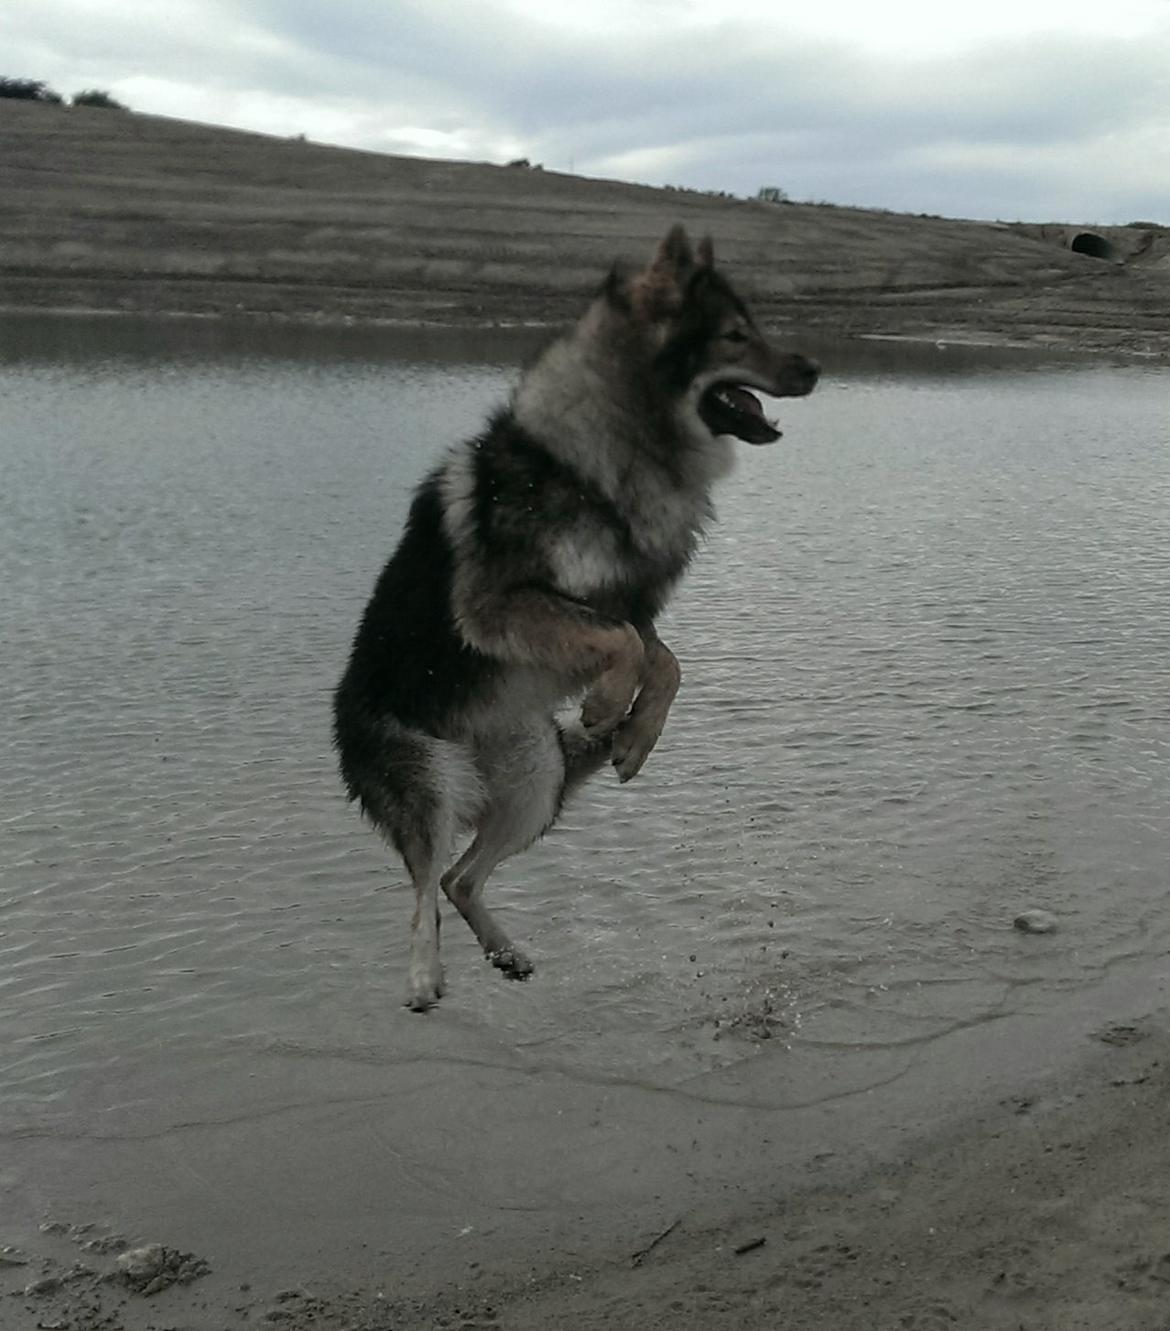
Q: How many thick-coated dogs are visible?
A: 1